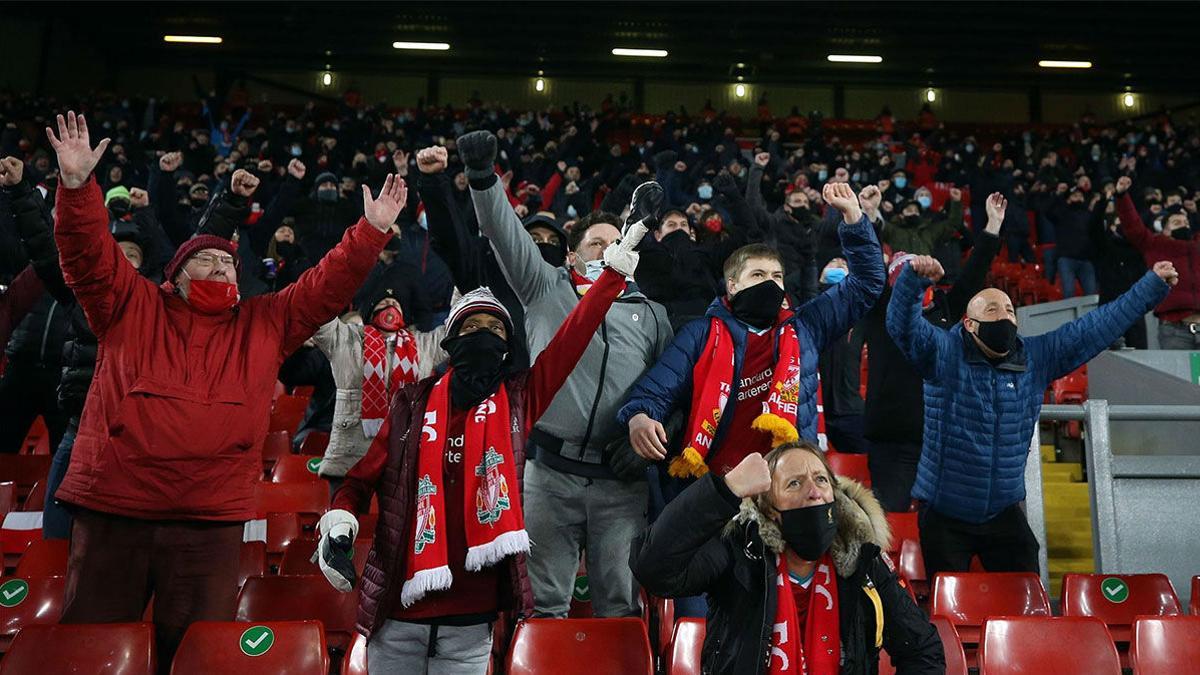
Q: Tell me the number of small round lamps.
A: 5